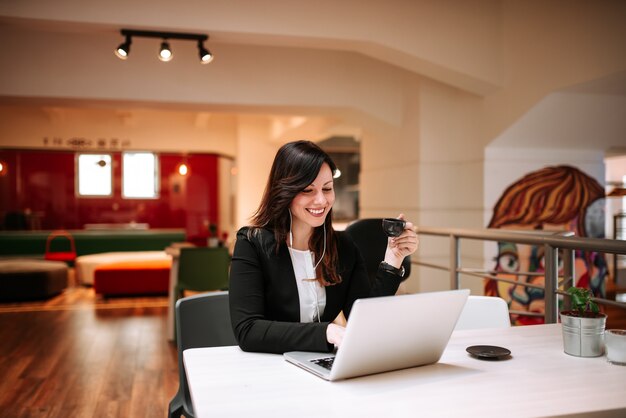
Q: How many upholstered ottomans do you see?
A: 3